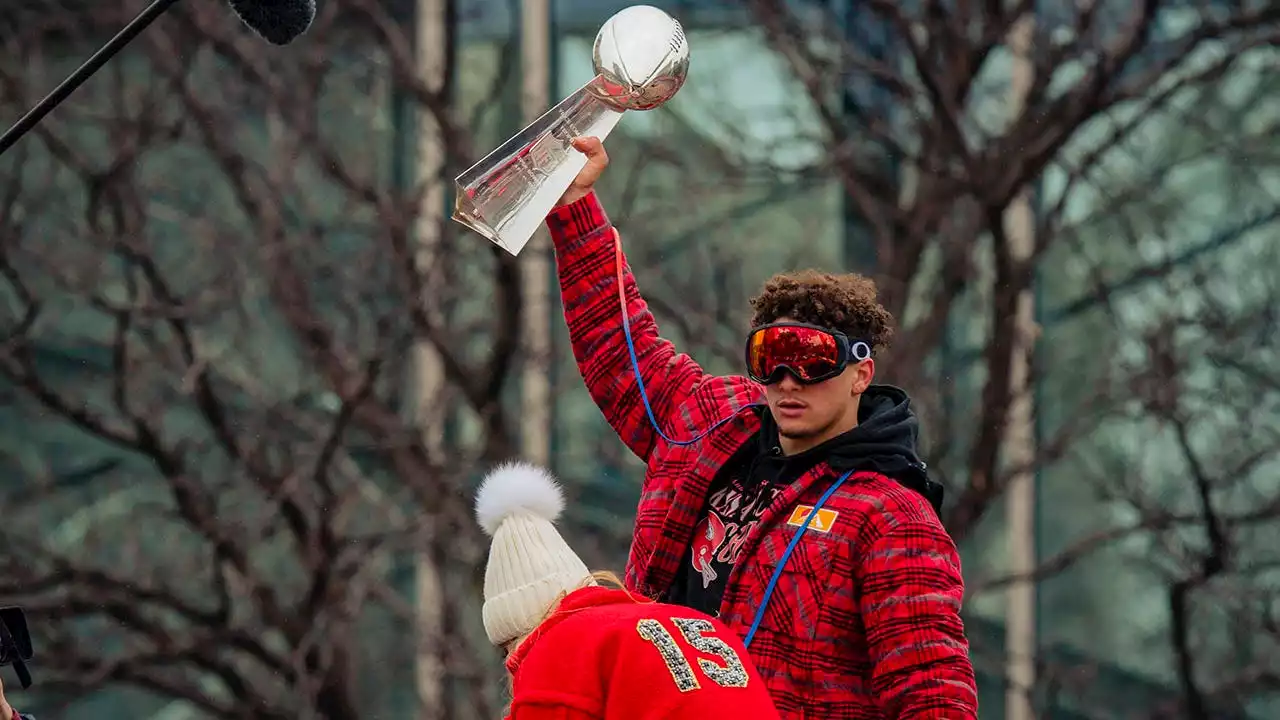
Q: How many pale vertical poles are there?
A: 3